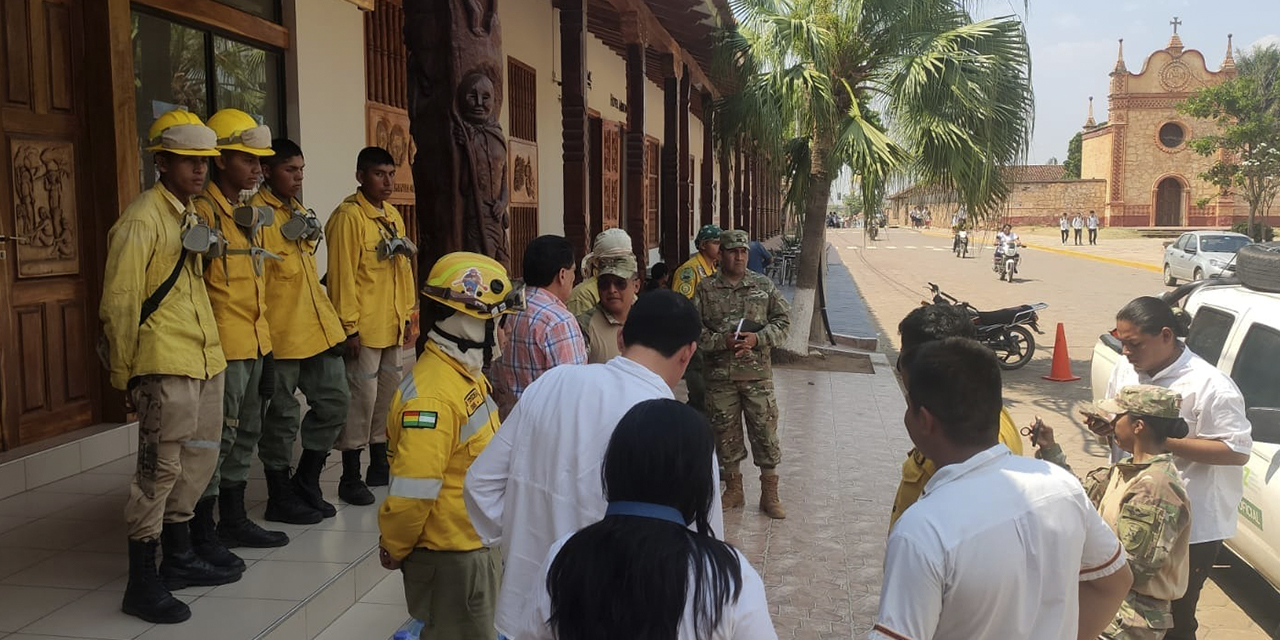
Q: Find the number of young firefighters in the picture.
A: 4